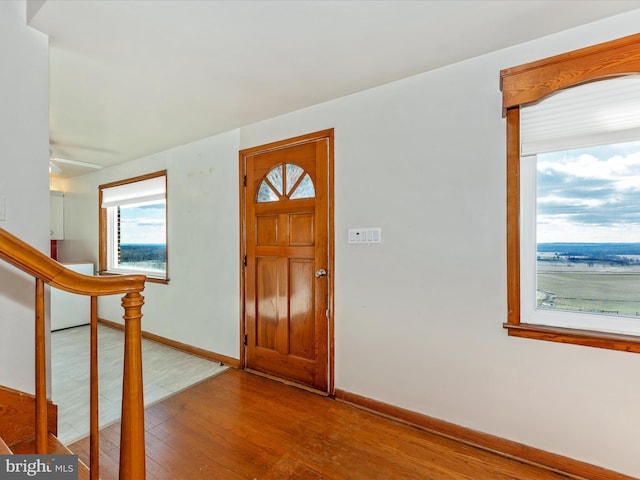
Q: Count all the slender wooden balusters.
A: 2